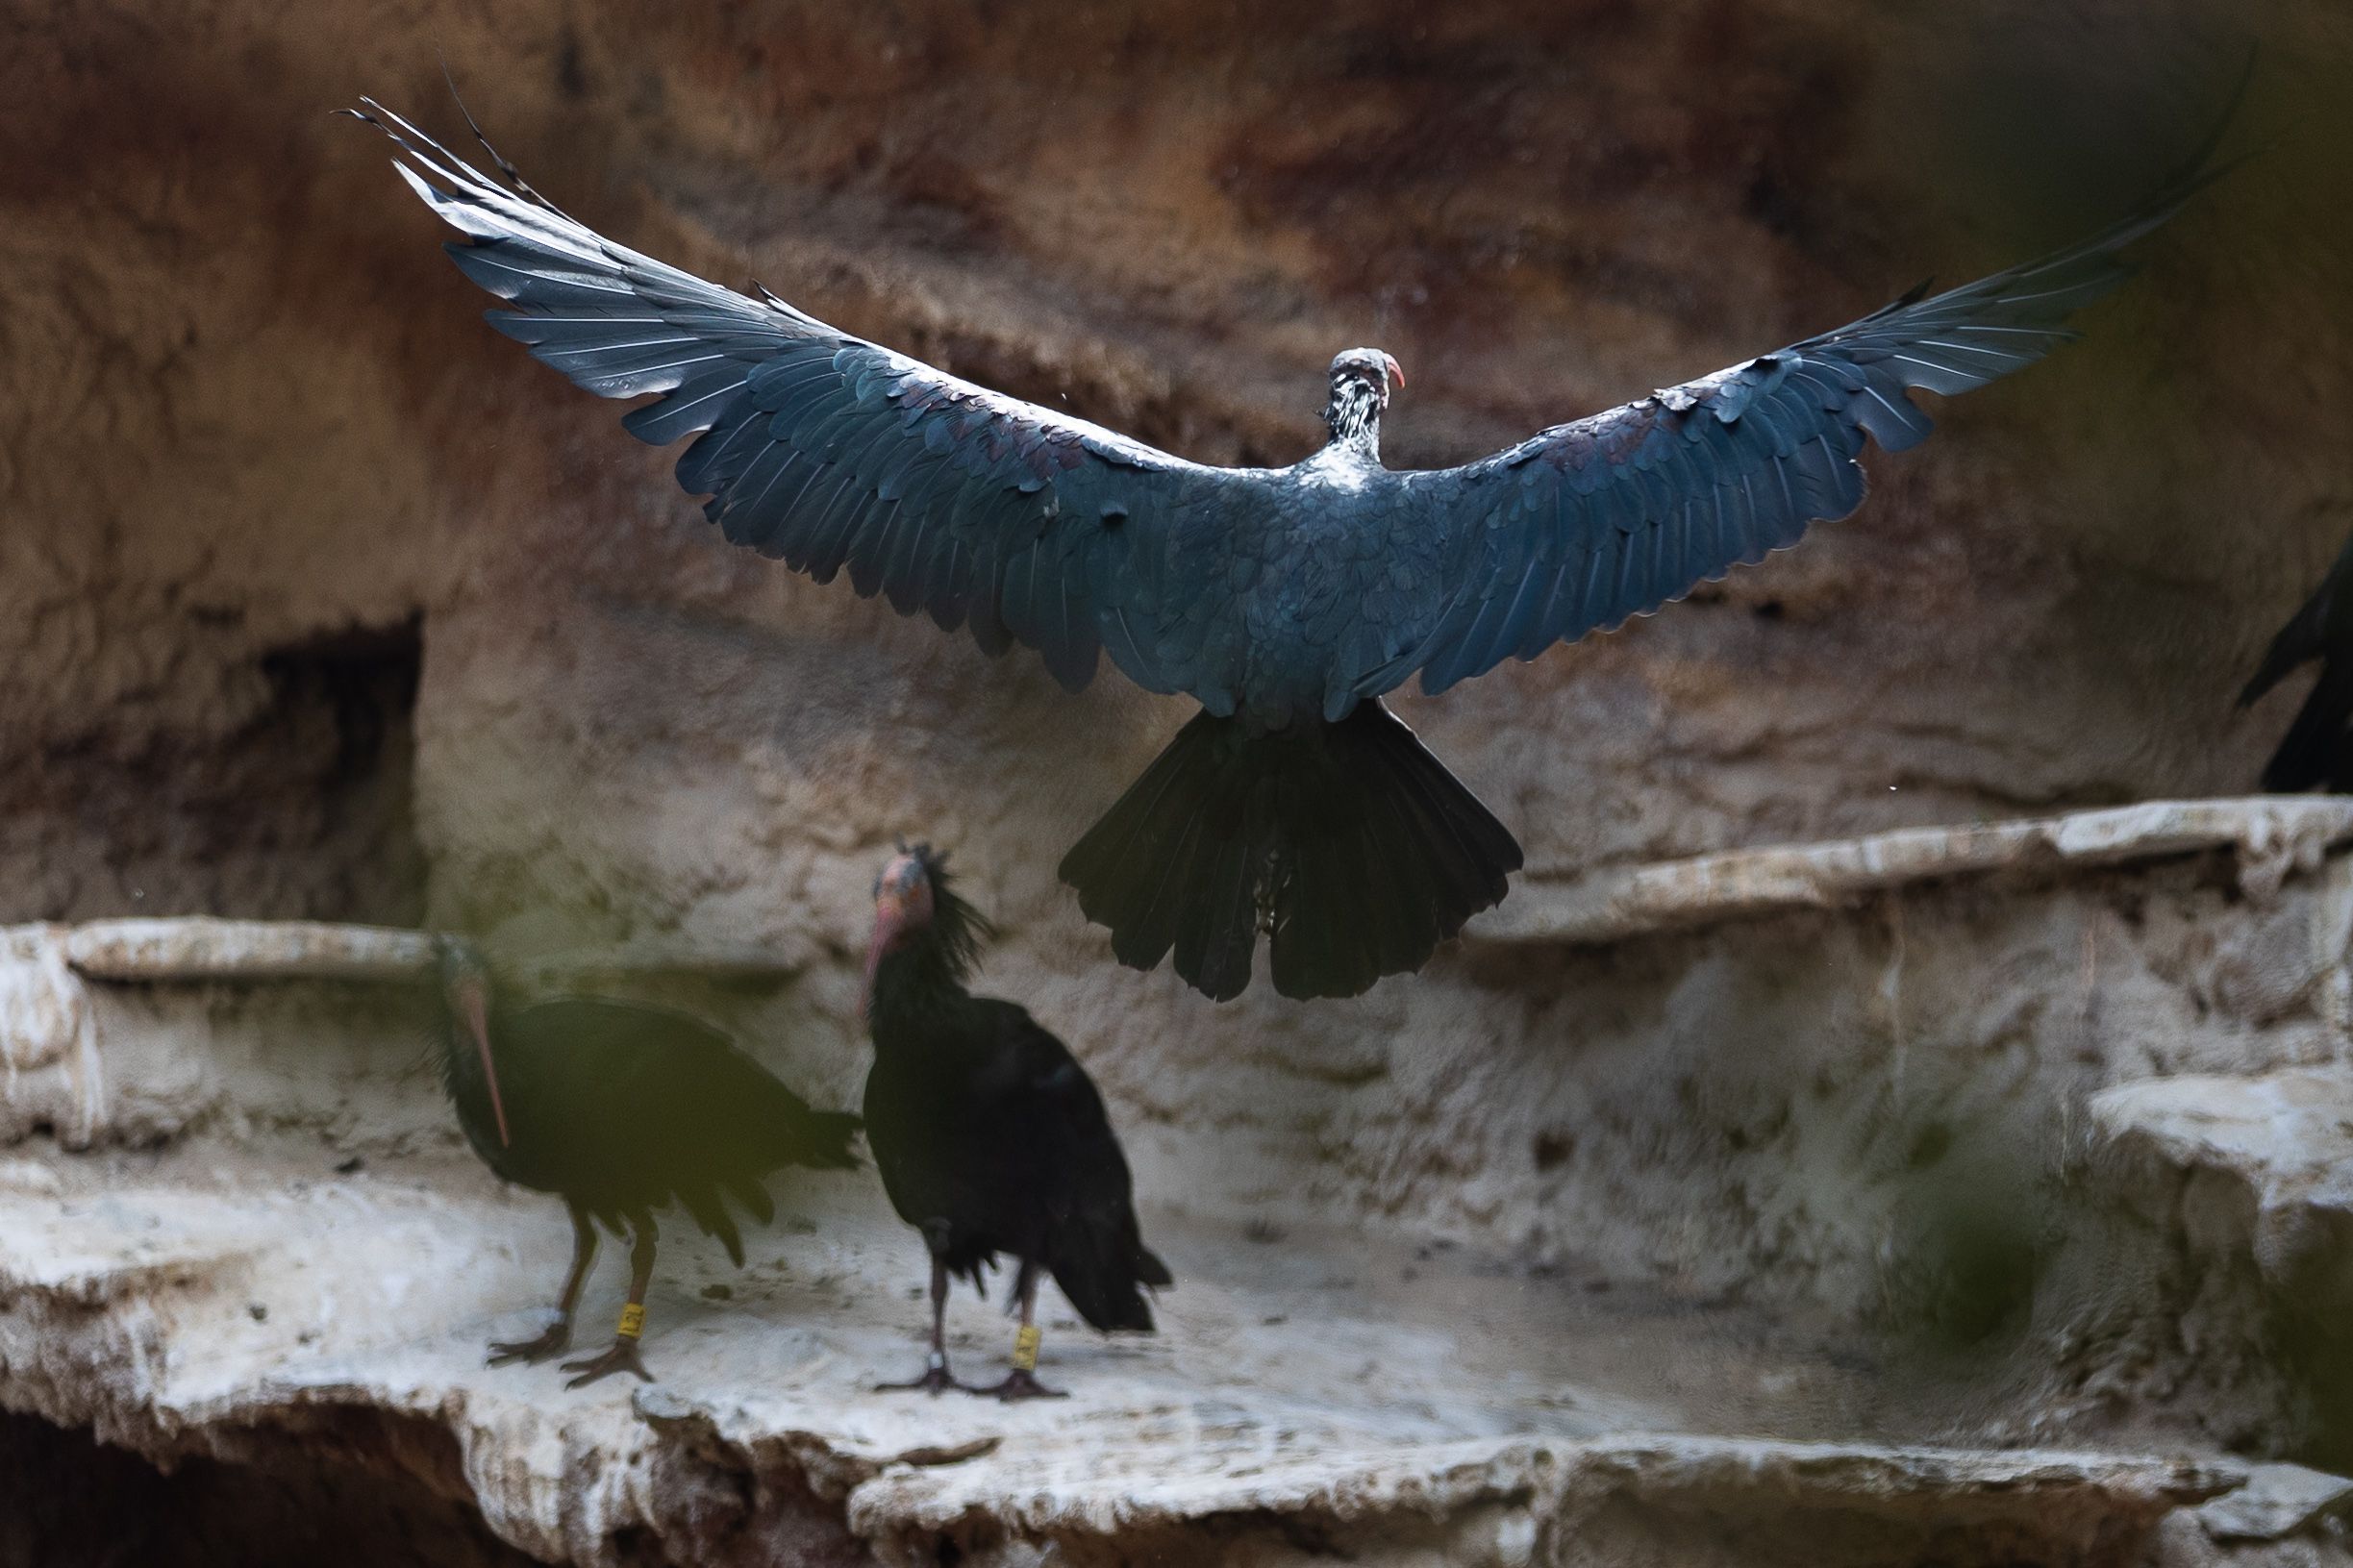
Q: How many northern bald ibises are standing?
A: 2